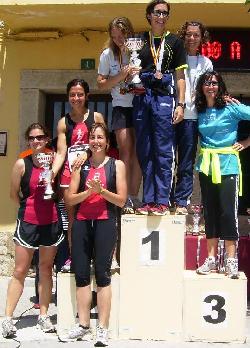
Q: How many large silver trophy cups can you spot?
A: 2